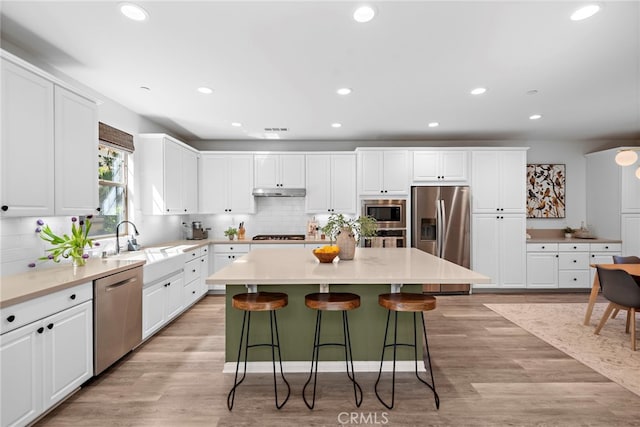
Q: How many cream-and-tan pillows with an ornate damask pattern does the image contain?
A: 0